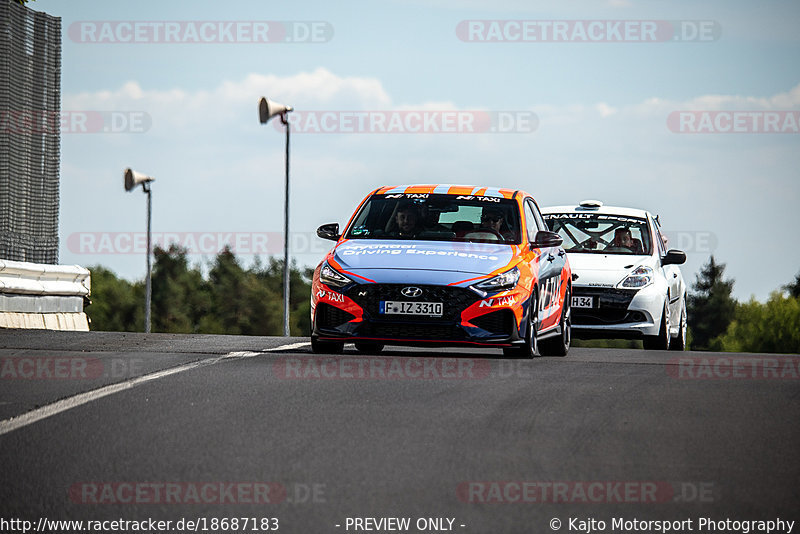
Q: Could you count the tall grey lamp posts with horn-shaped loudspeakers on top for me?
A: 2